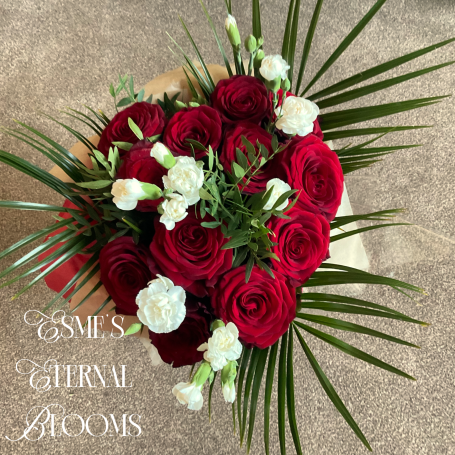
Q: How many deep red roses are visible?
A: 12